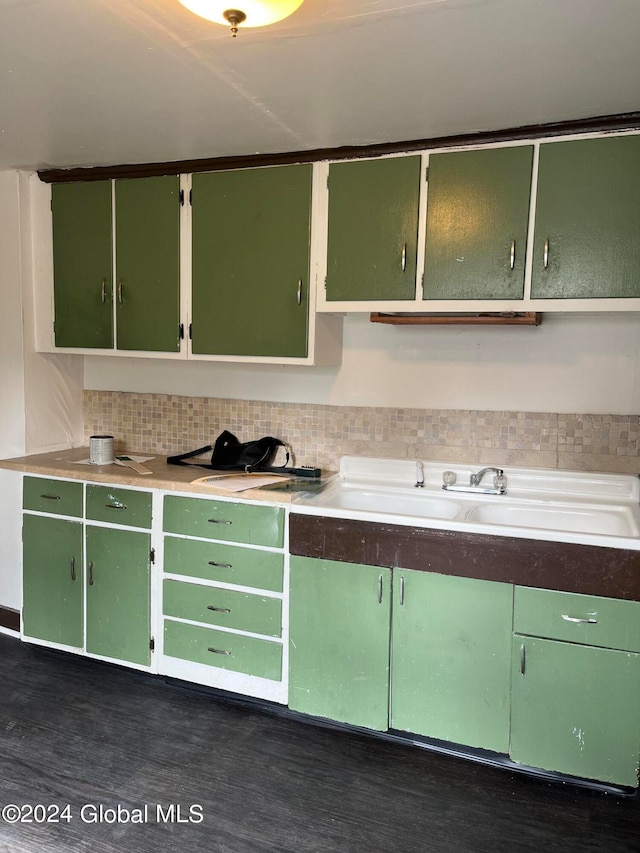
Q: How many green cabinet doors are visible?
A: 11